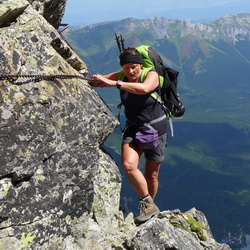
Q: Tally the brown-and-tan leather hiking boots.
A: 1